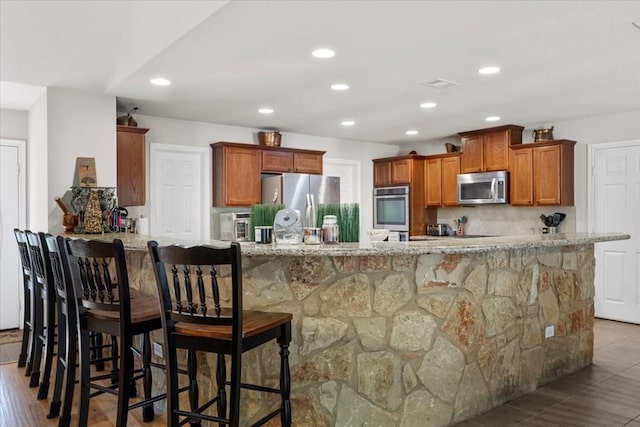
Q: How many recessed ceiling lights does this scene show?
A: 9